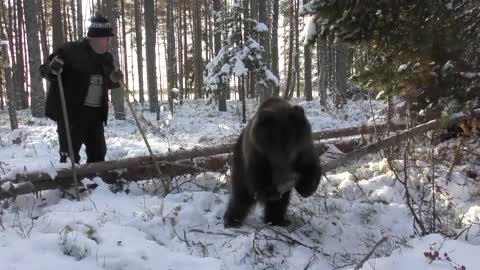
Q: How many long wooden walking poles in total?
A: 2